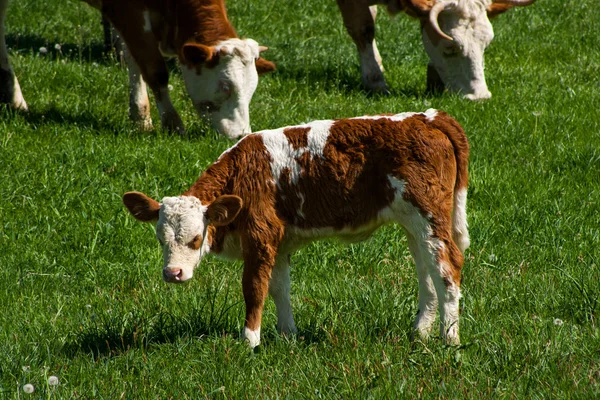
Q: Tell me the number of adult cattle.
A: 2